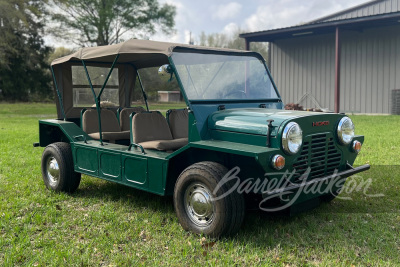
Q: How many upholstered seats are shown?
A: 4